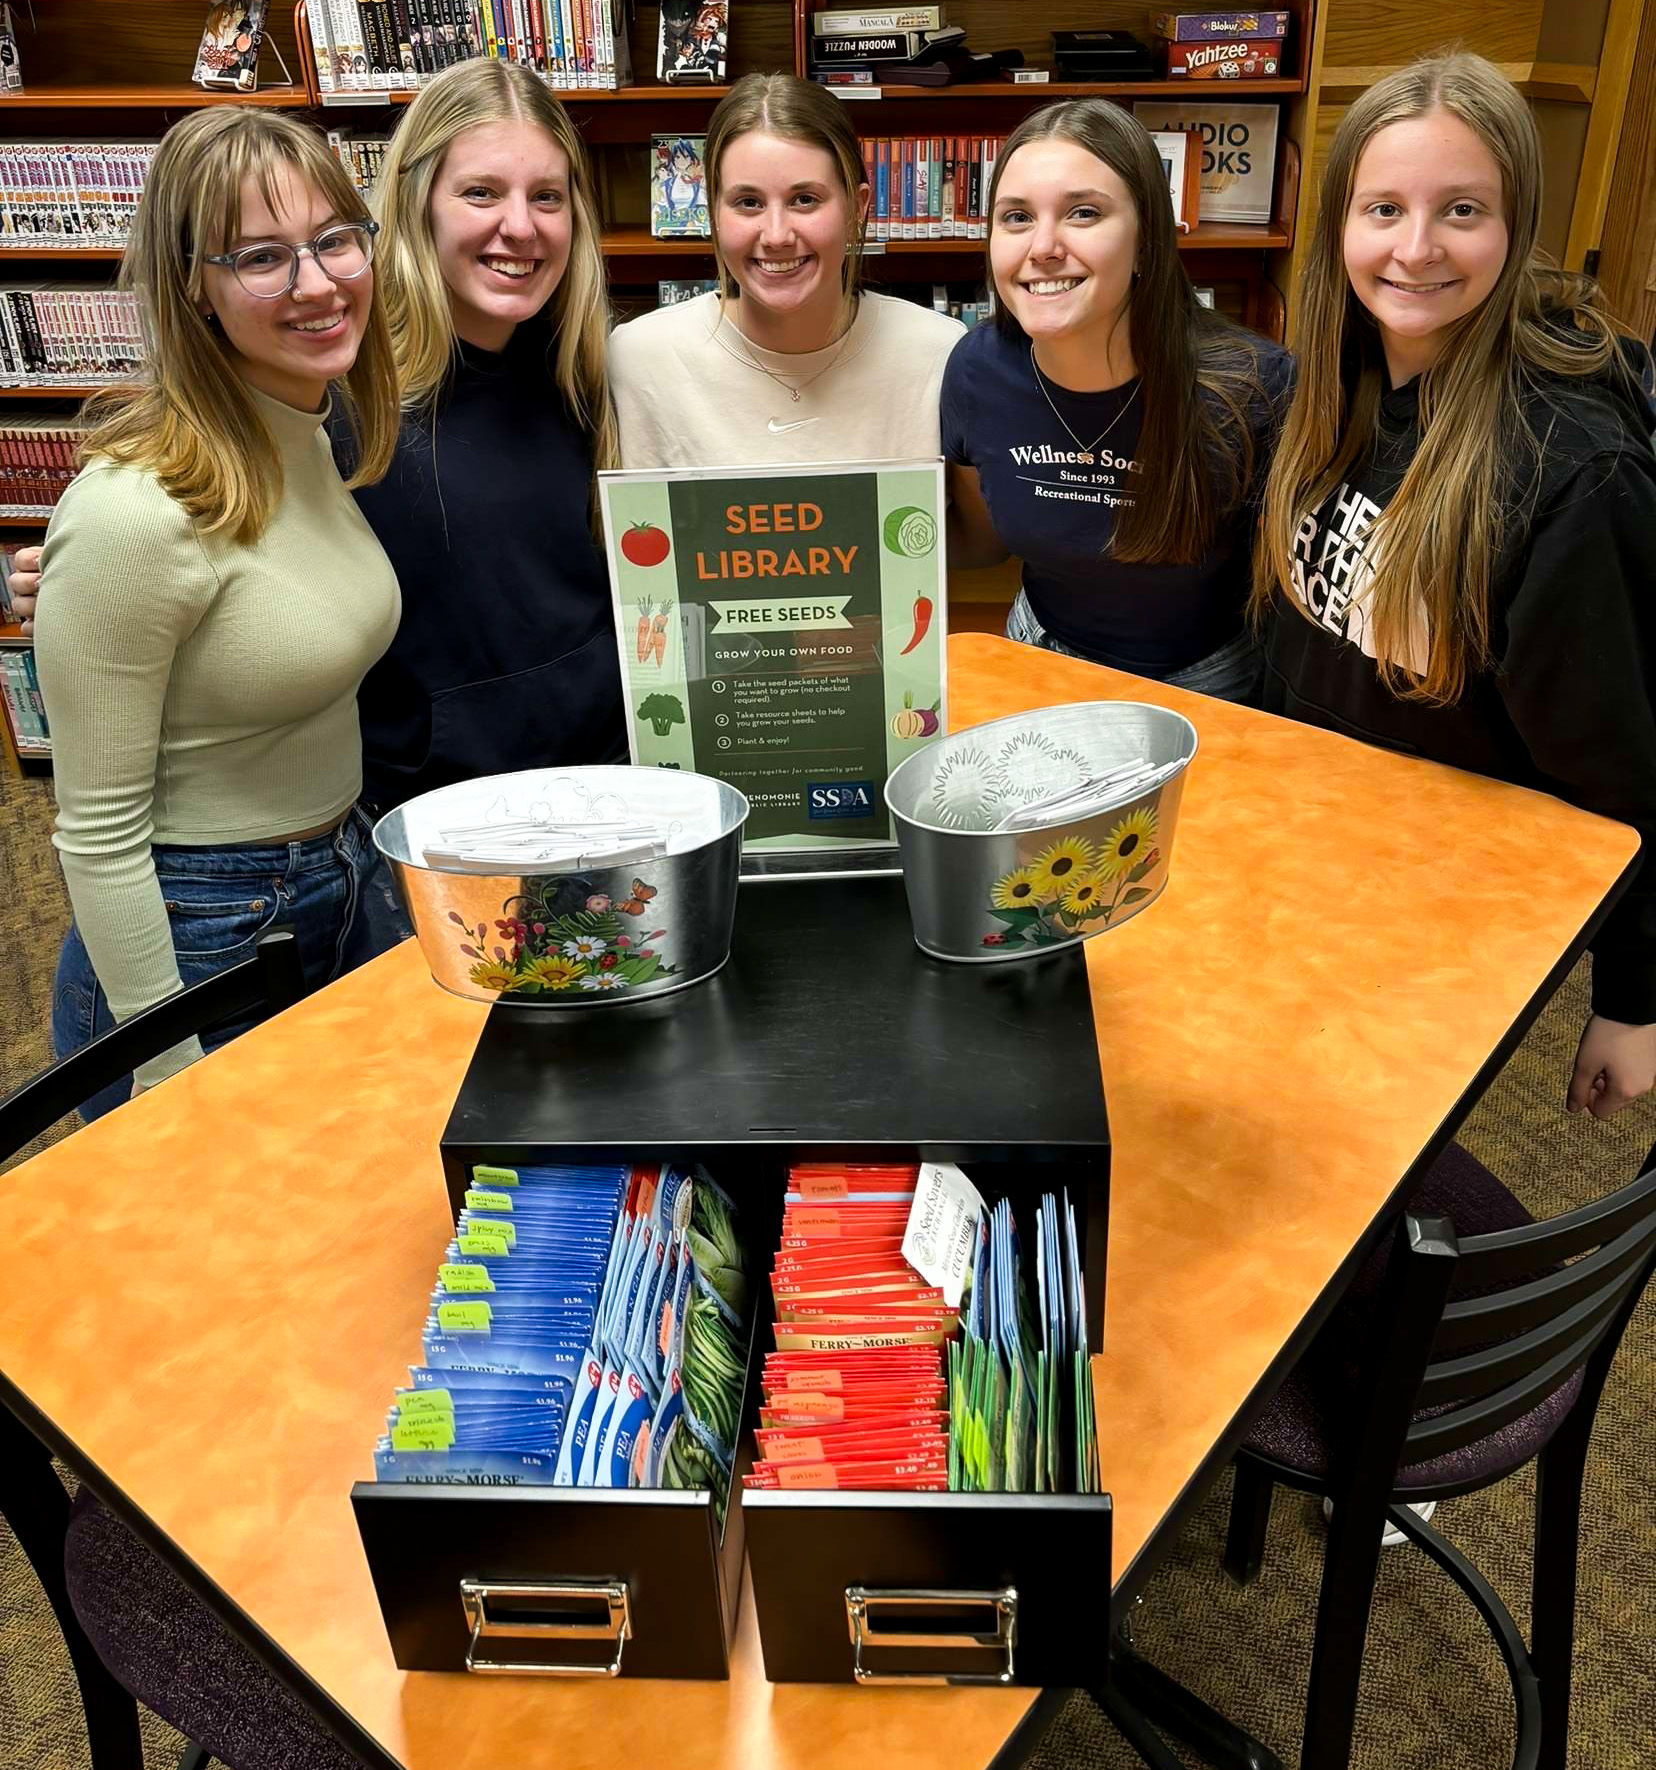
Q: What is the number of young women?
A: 5